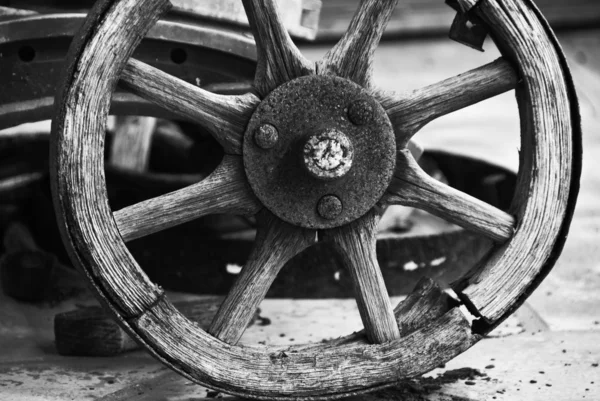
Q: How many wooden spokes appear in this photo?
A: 8